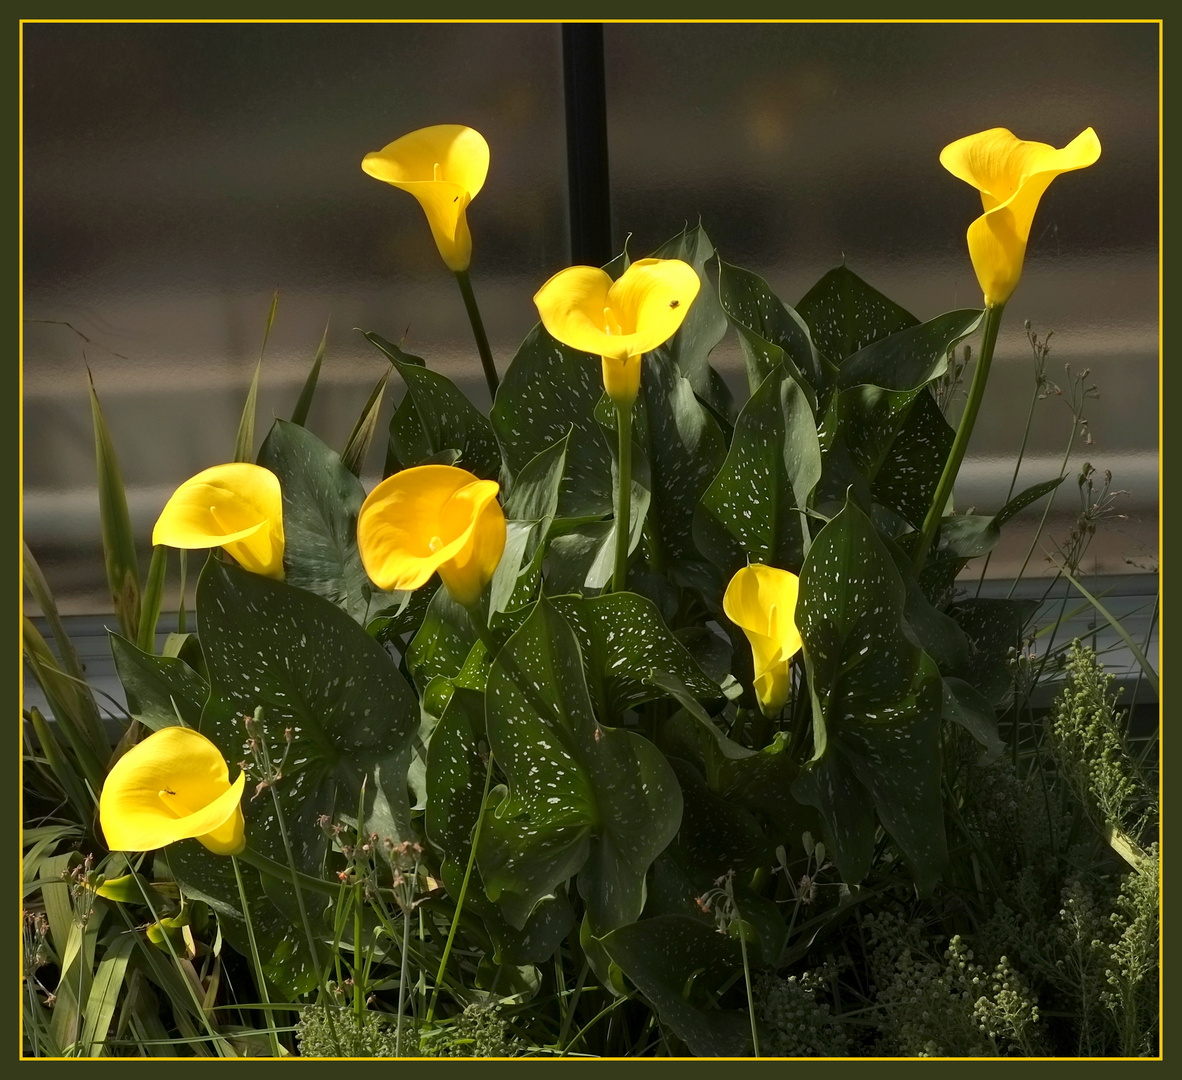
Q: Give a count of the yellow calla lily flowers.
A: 7